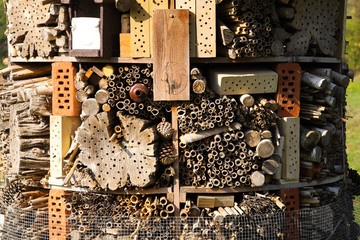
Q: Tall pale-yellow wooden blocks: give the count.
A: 6